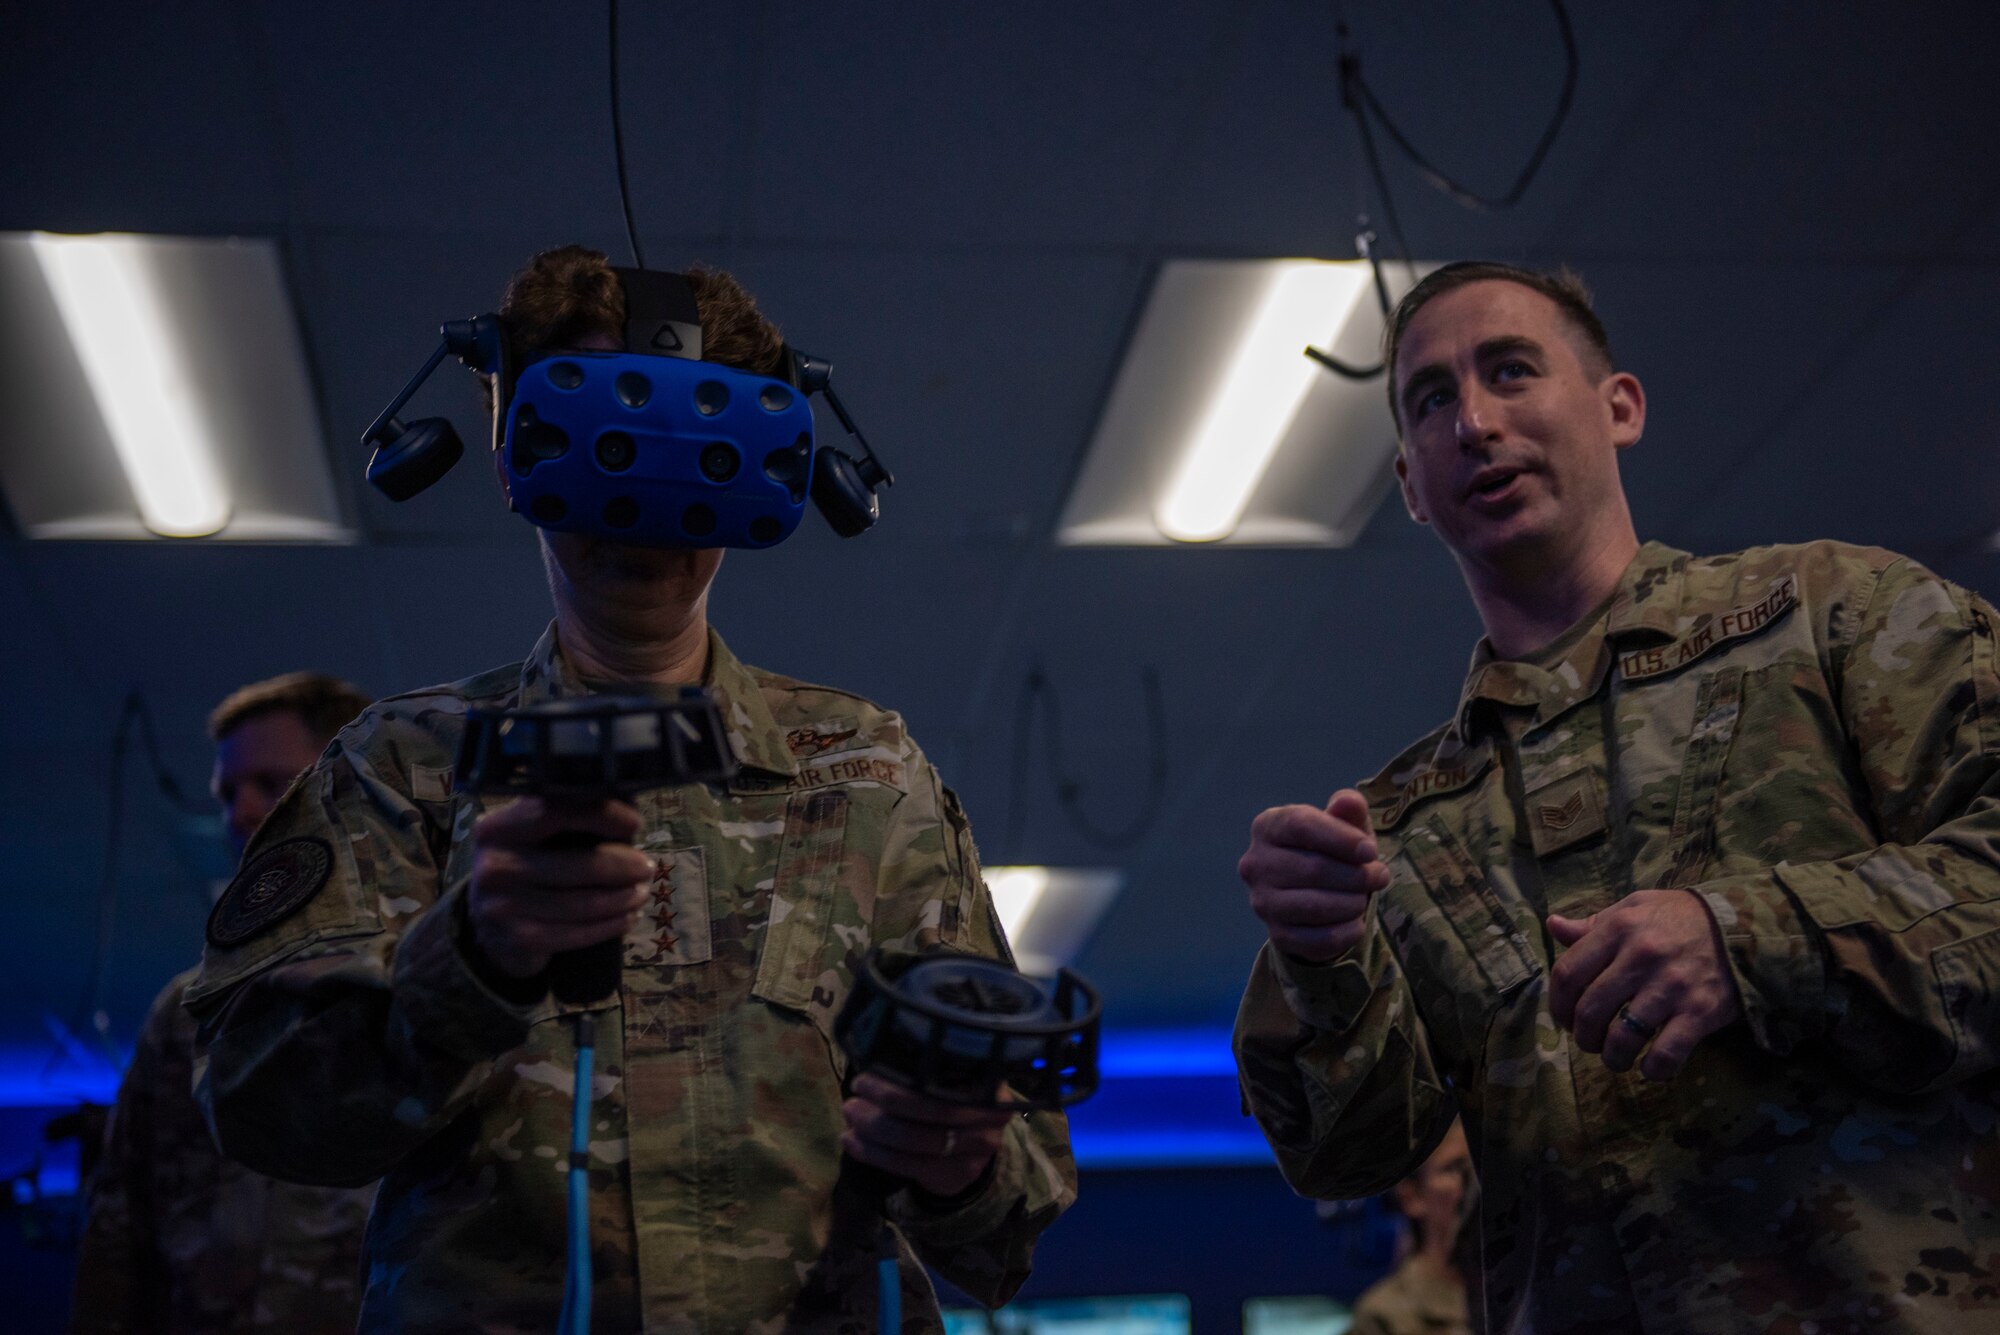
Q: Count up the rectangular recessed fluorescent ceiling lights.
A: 3